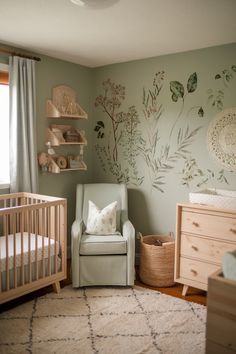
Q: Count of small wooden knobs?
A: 4